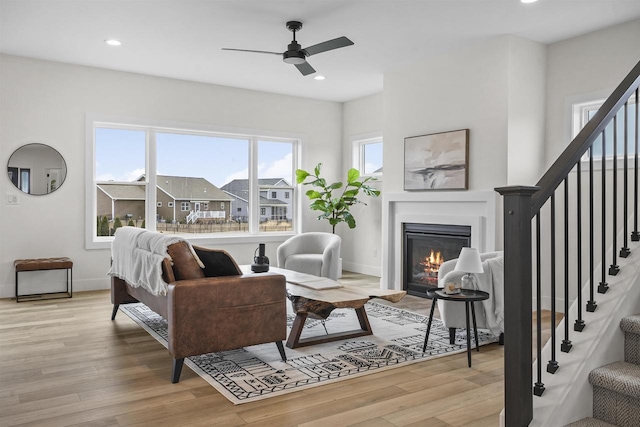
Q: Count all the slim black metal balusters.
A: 9